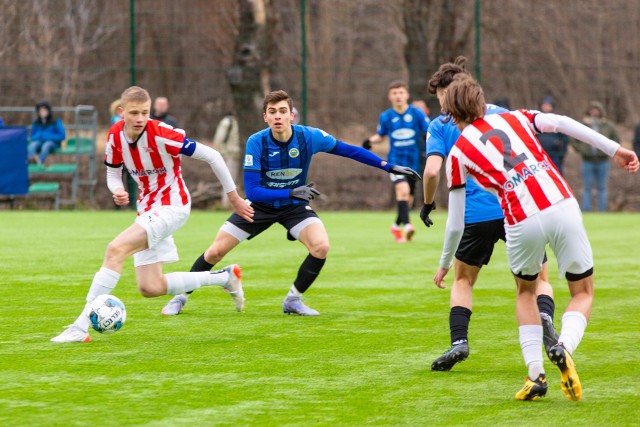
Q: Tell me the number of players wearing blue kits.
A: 3